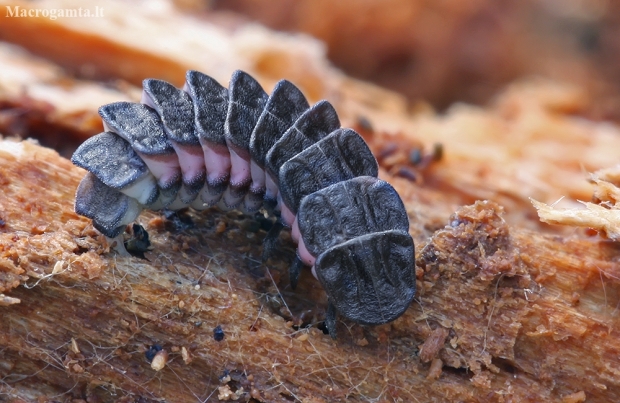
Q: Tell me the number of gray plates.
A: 11